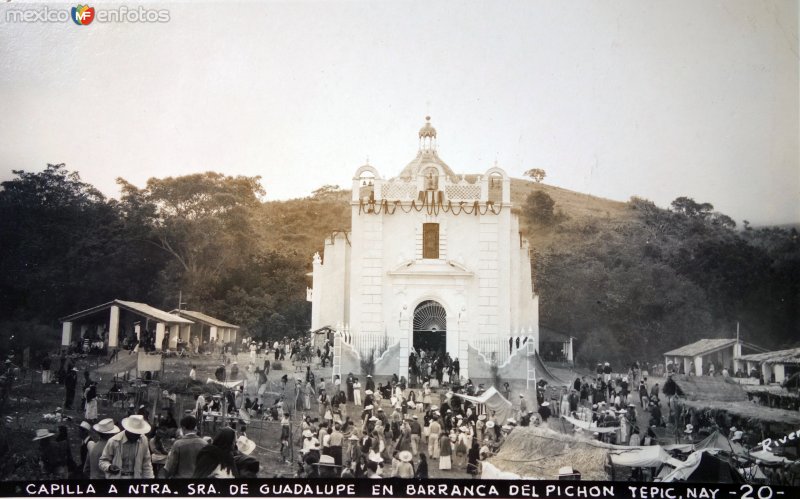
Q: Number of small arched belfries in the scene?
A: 2